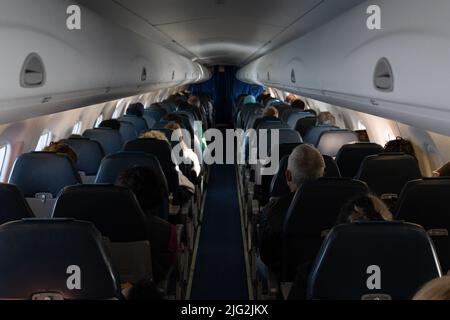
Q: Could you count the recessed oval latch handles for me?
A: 4